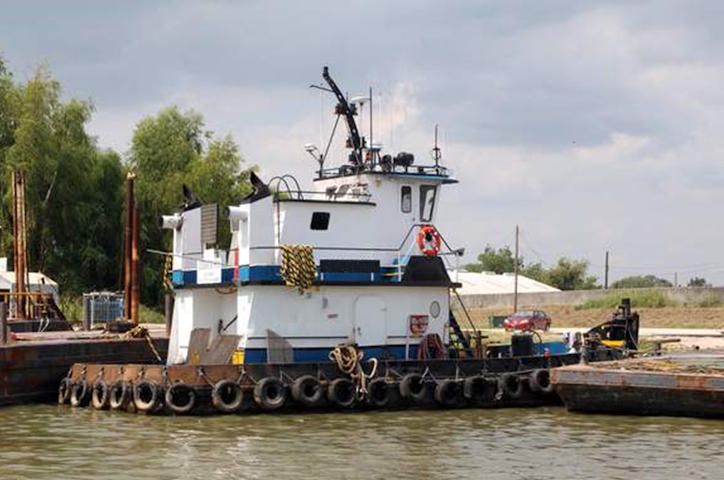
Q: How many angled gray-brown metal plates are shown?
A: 3